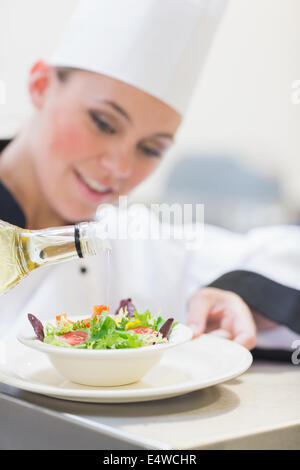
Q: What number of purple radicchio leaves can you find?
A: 3